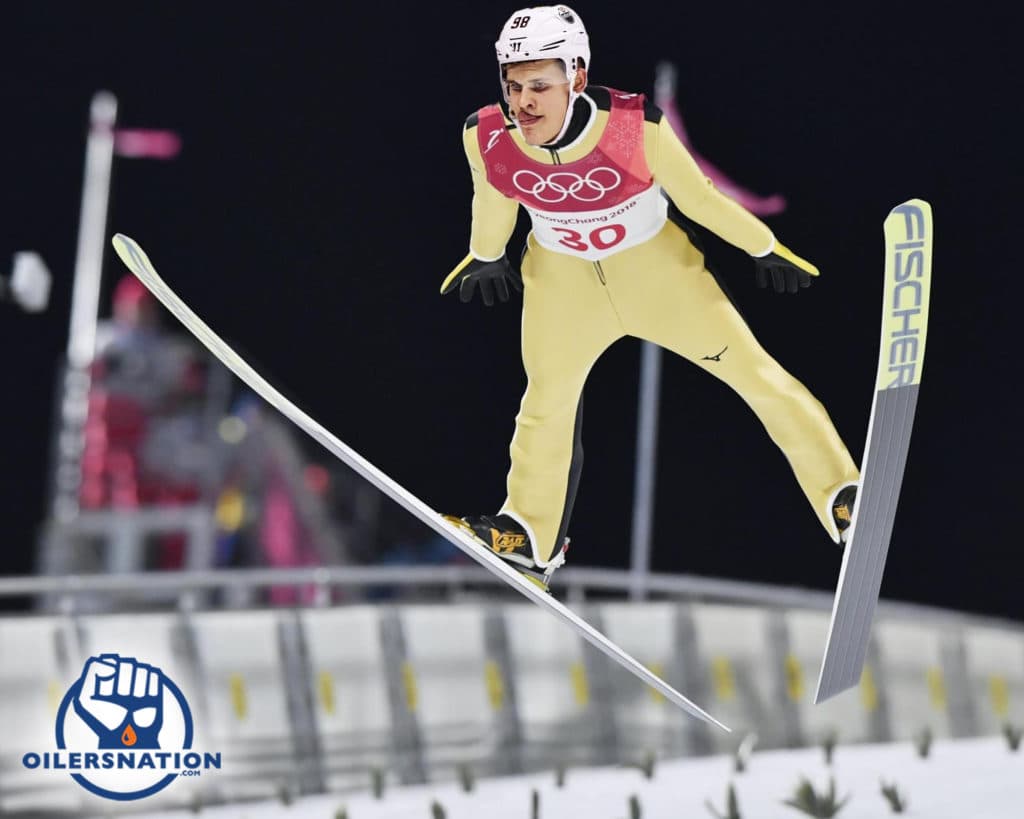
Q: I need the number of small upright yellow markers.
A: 12